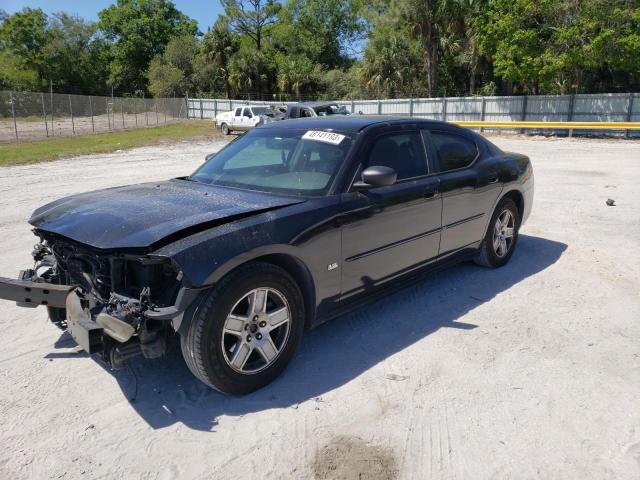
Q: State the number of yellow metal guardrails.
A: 1